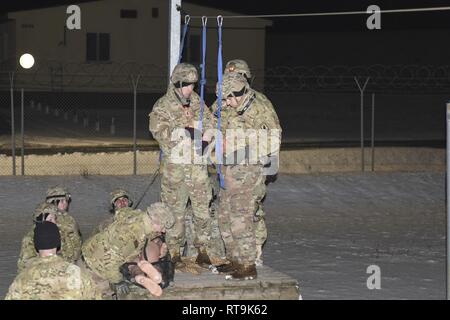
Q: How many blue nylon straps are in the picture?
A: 3